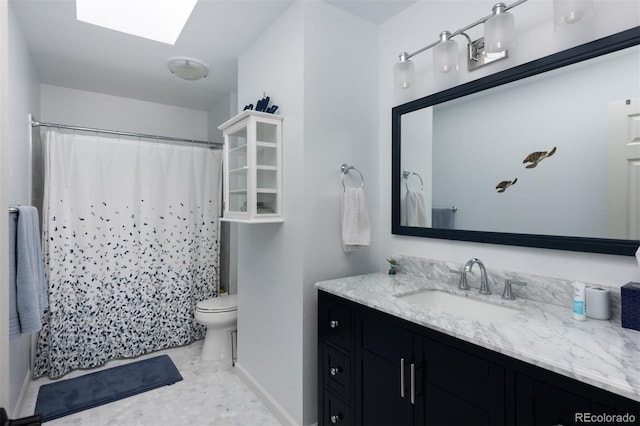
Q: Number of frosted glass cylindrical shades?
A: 4